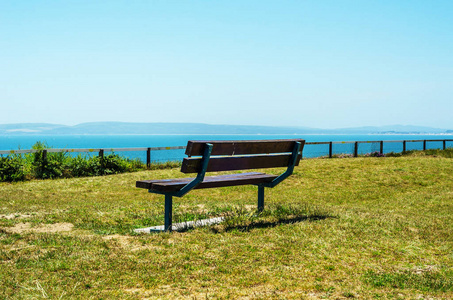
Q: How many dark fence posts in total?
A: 9